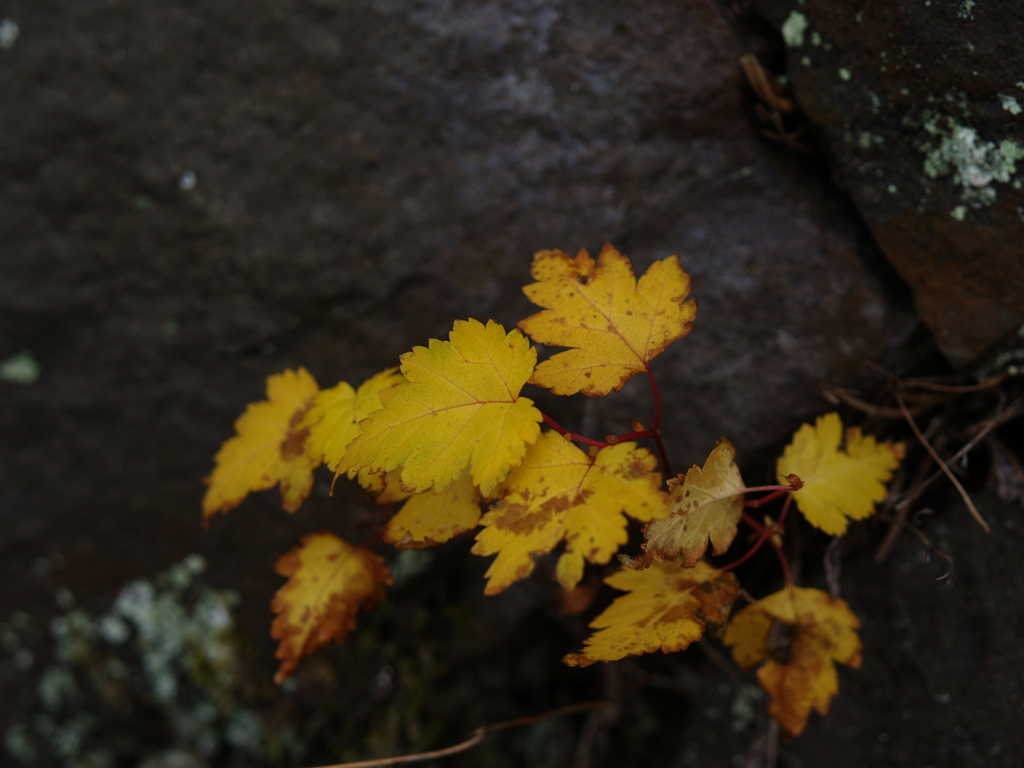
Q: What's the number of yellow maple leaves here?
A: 11